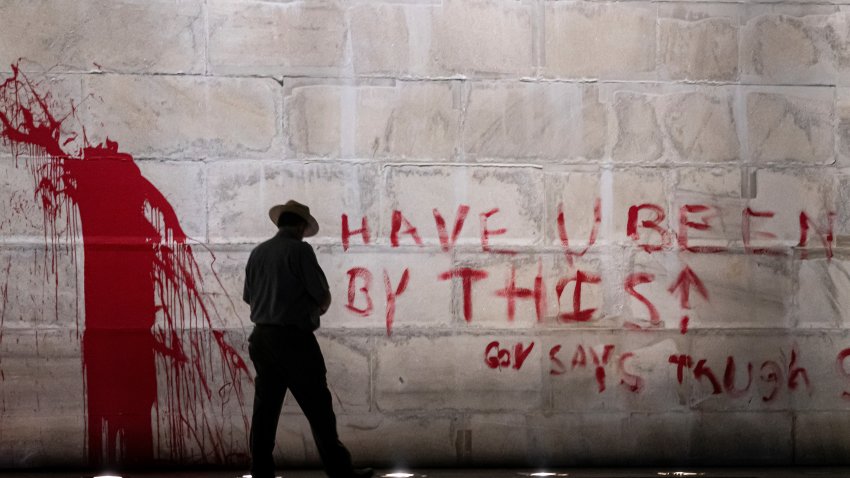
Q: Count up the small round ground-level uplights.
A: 5